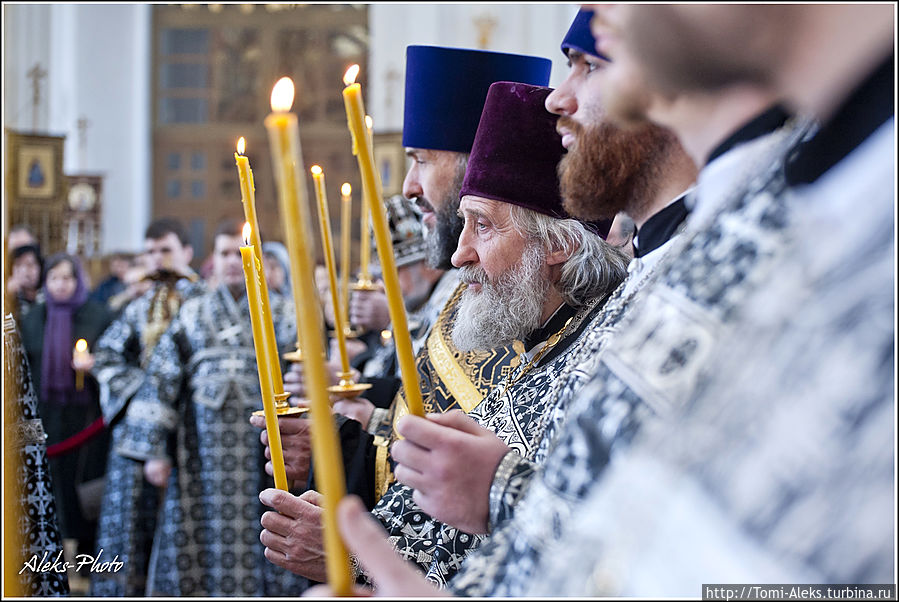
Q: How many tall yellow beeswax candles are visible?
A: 7